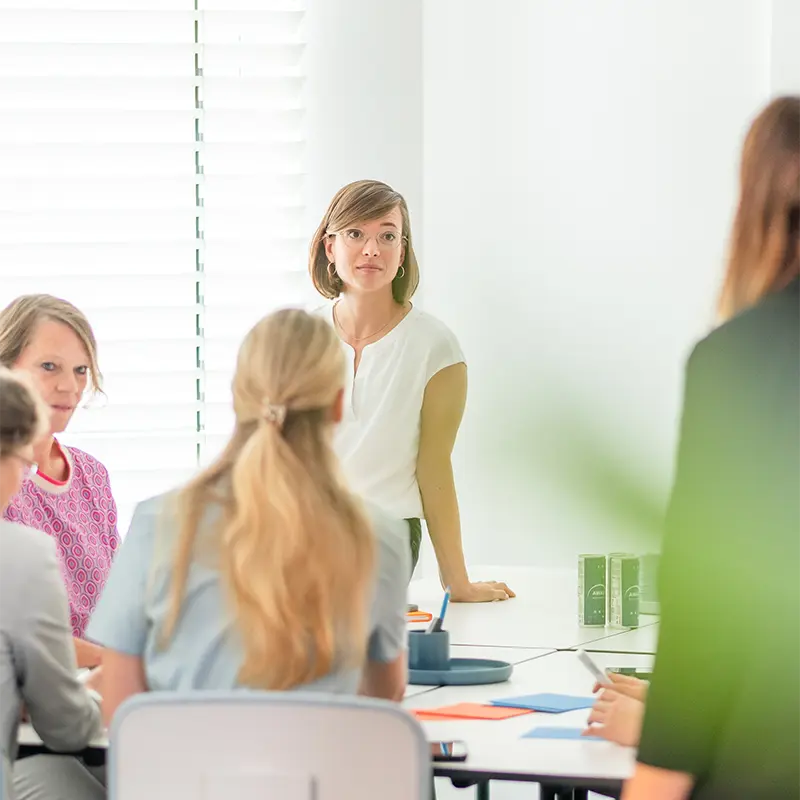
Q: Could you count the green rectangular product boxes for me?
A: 2